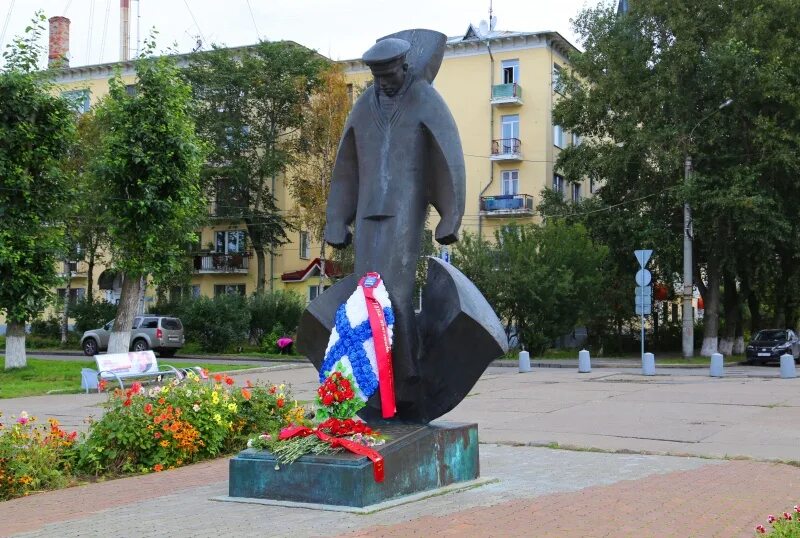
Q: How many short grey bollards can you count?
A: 5